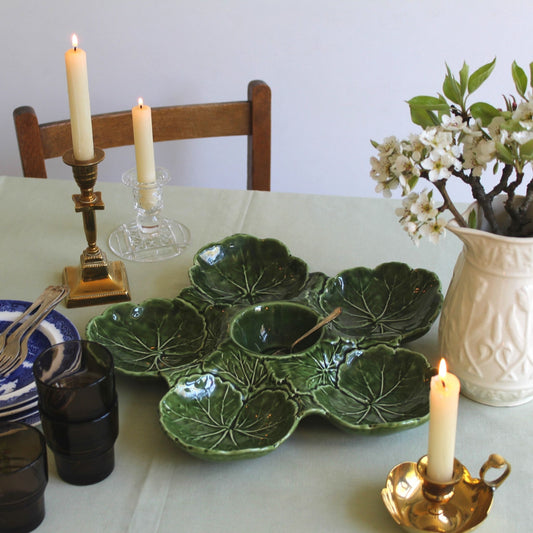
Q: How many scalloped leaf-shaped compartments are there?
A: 5